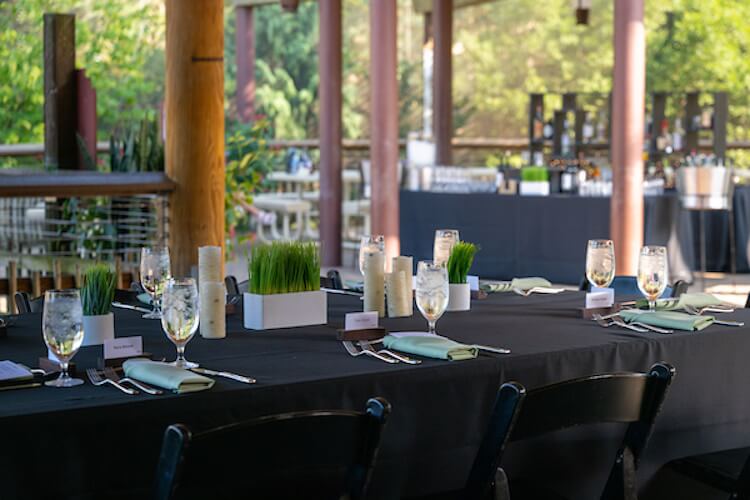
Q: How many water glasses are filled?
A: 8